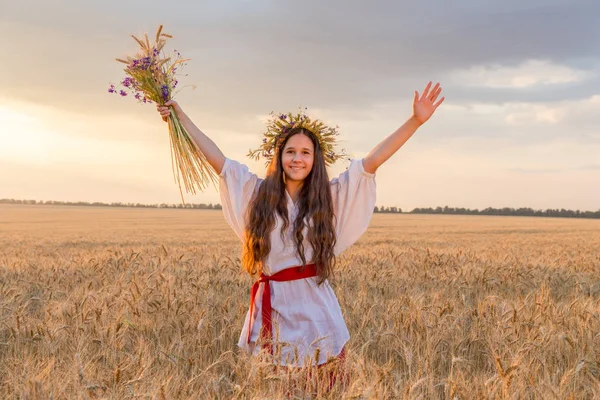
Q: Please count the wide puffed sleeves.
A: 2